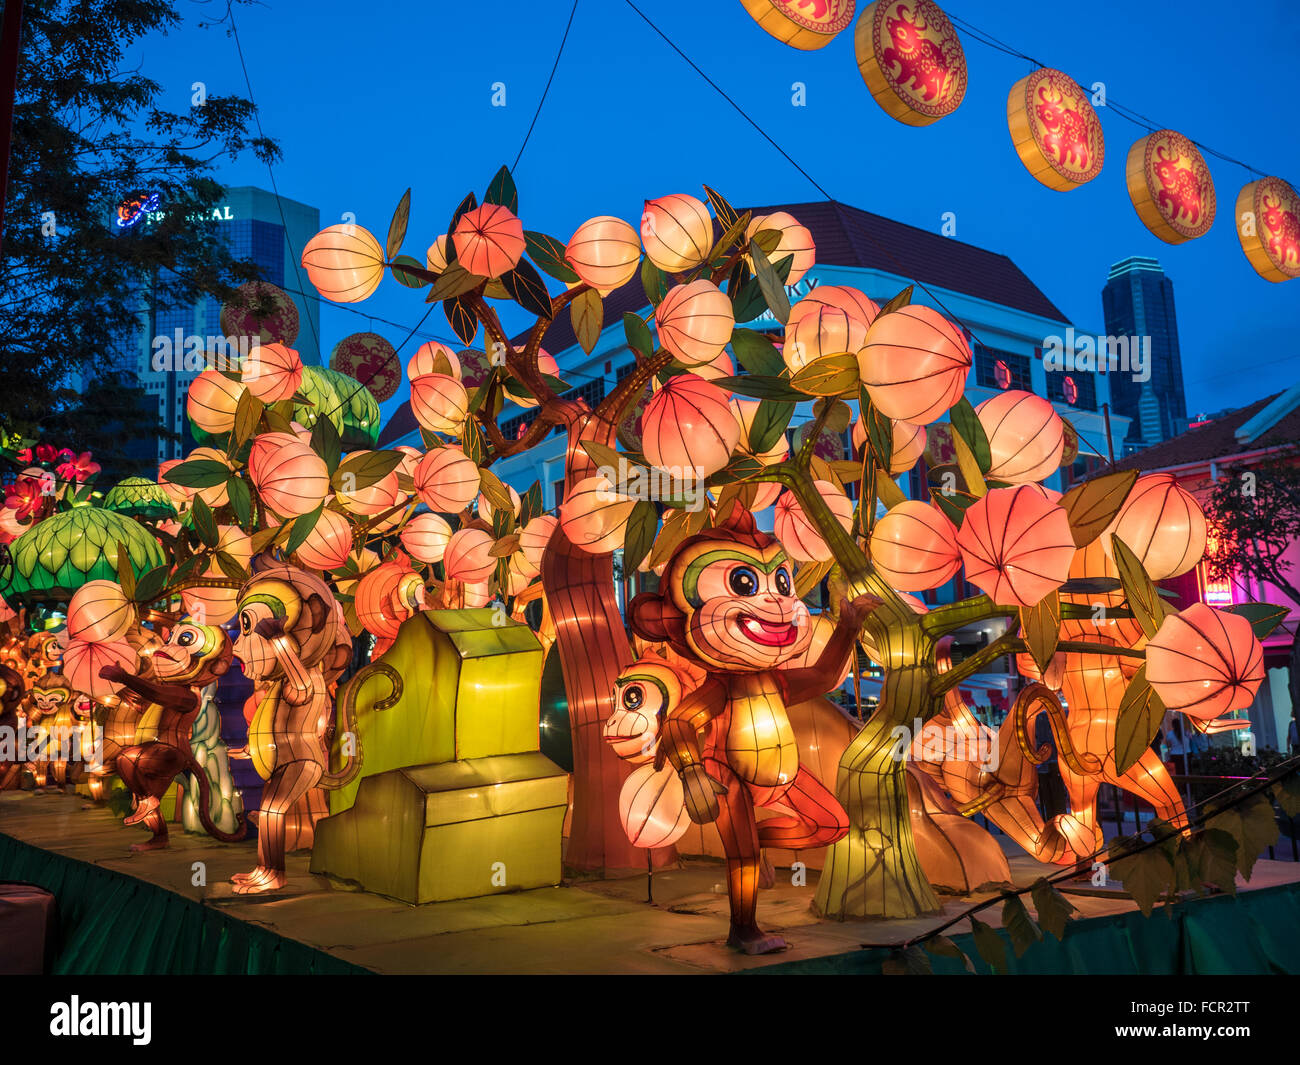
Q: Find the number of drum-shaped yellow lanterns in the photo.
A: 5